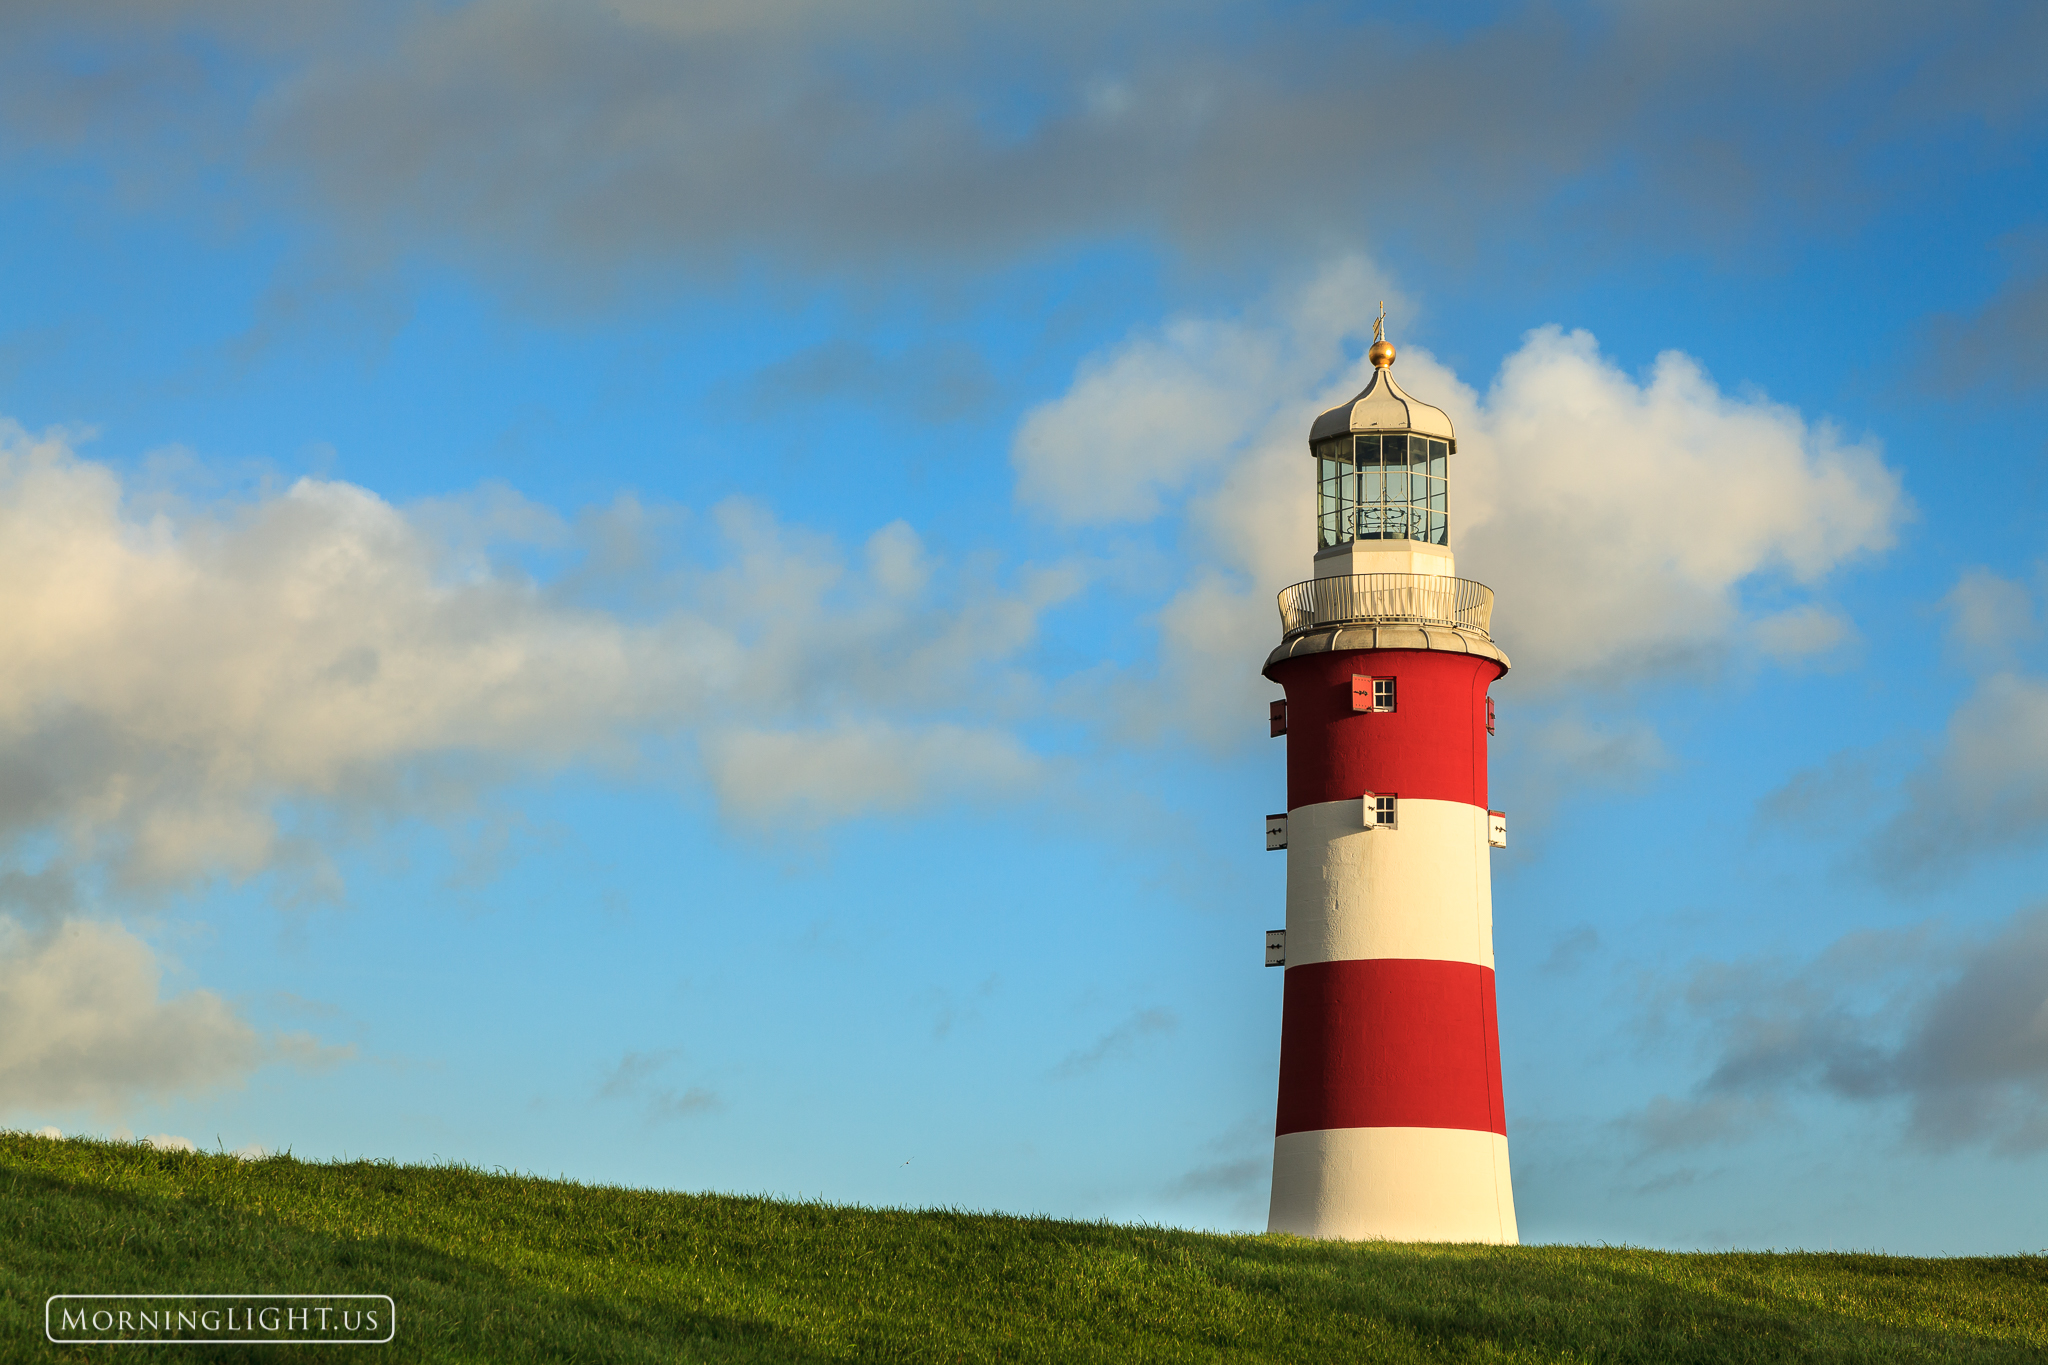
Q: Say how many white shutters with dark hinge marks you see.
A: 4